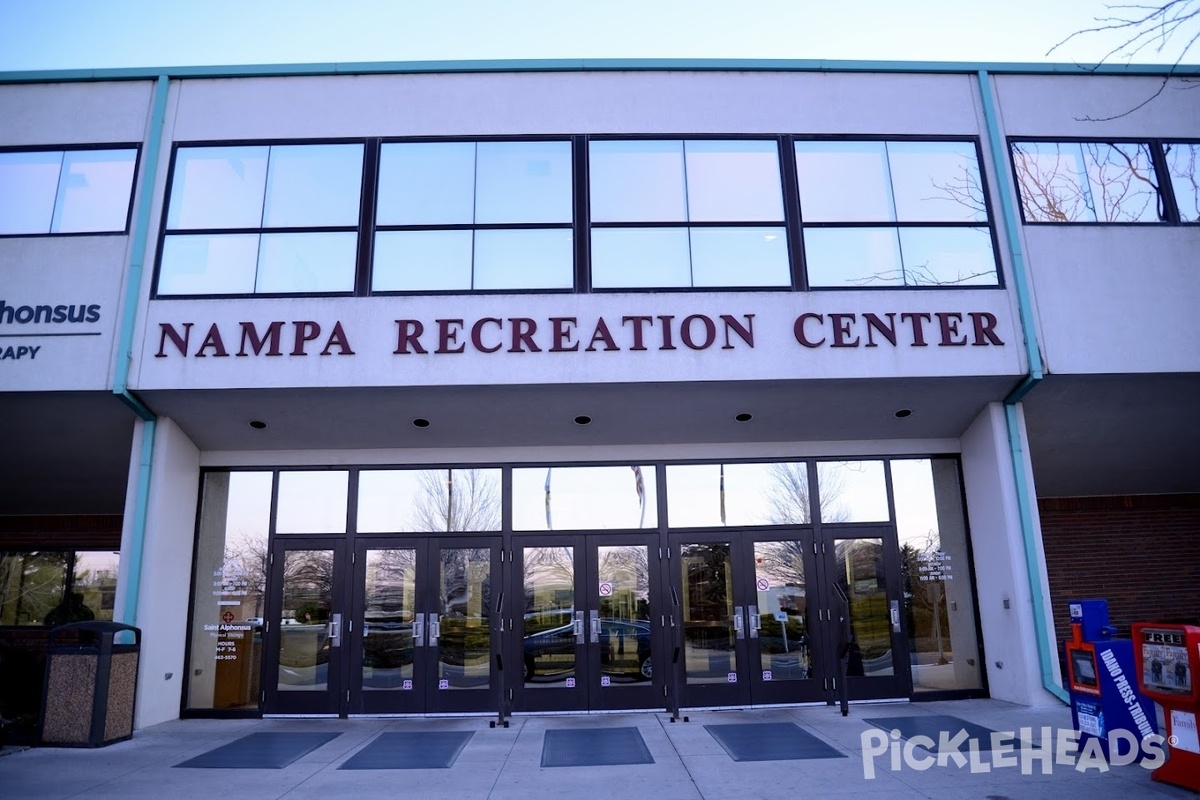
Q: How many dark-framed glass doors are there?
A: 8